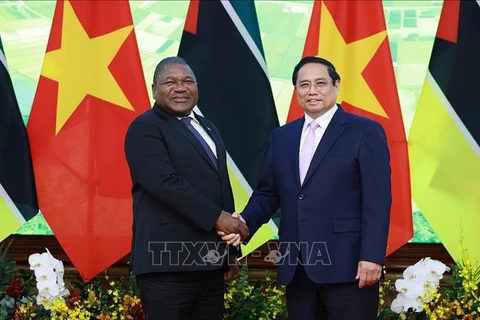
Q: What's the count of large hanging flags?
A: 5